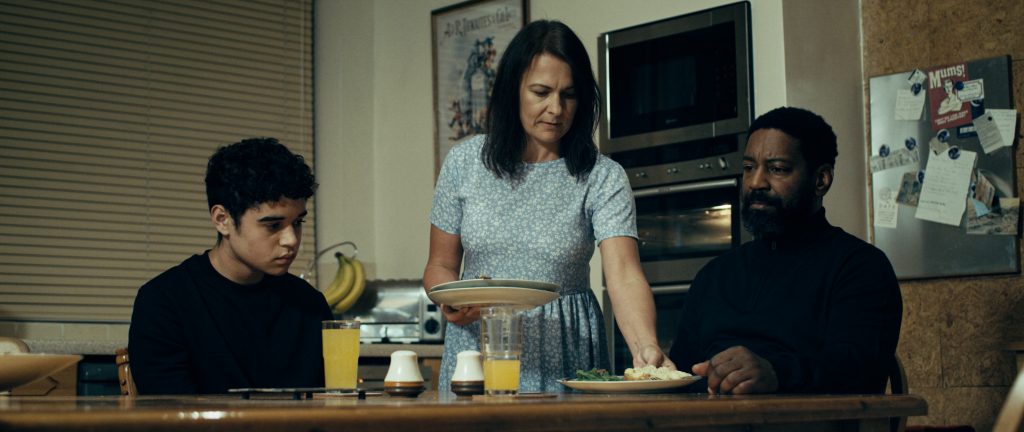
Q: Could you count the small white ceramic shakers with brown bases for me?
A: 2